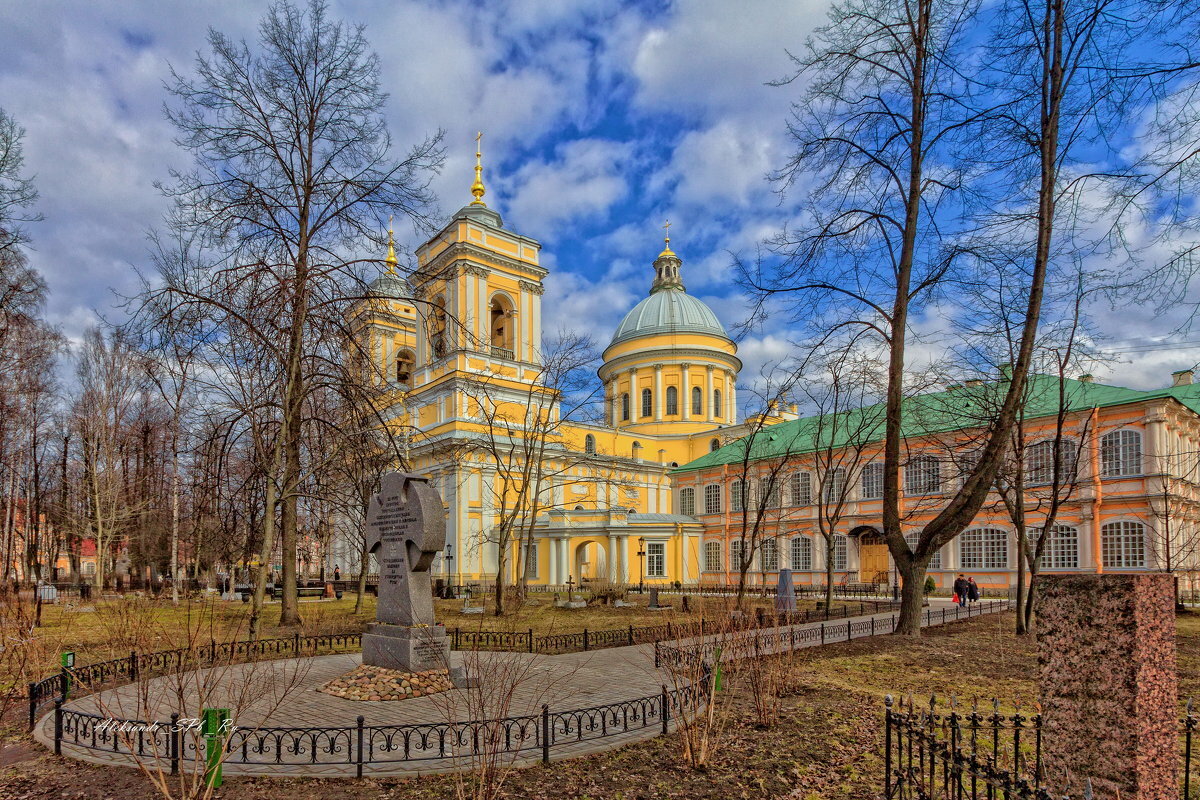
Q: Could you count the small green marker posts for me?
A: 3